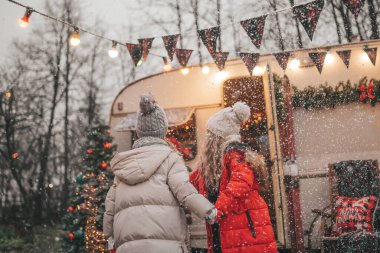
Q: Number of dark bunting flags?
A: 14